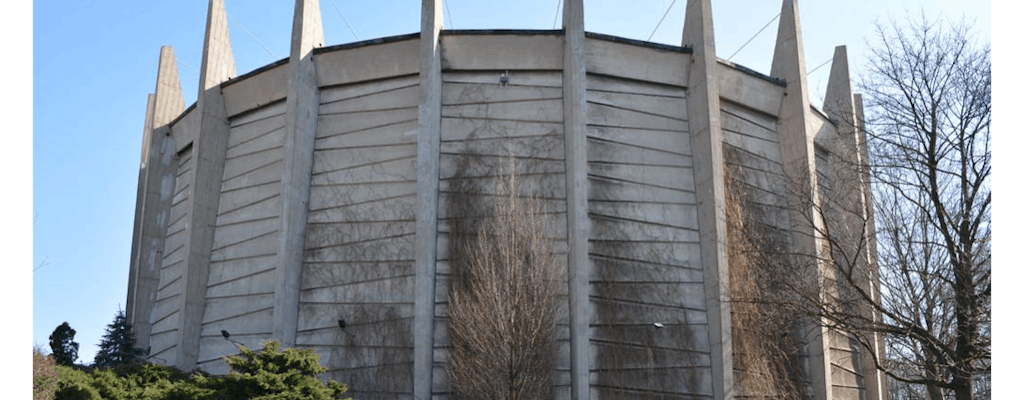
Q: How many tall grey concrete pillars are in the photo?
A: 10